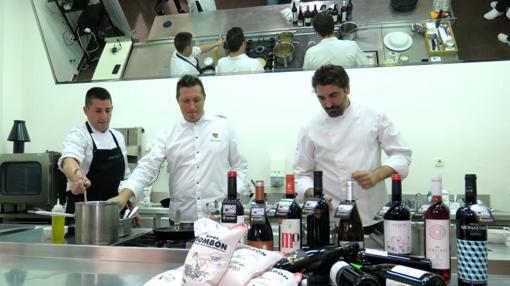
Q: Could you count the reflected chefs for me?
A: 3